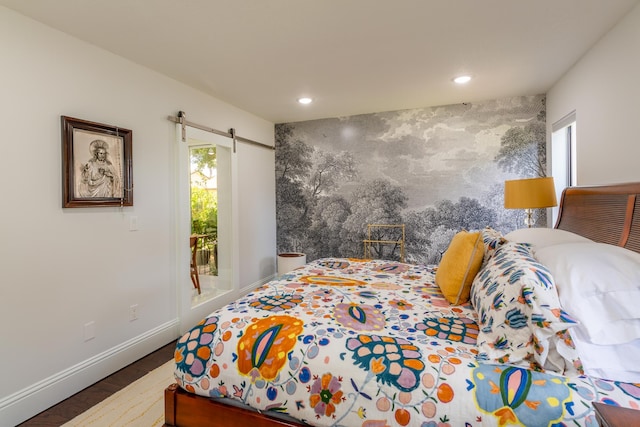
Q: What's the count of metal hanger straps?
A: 2